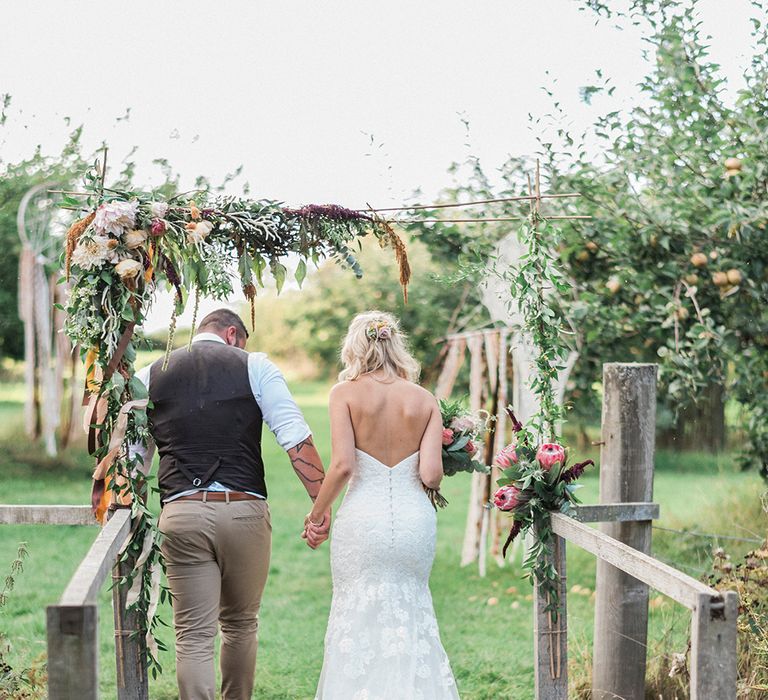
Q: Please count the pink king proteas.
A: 3